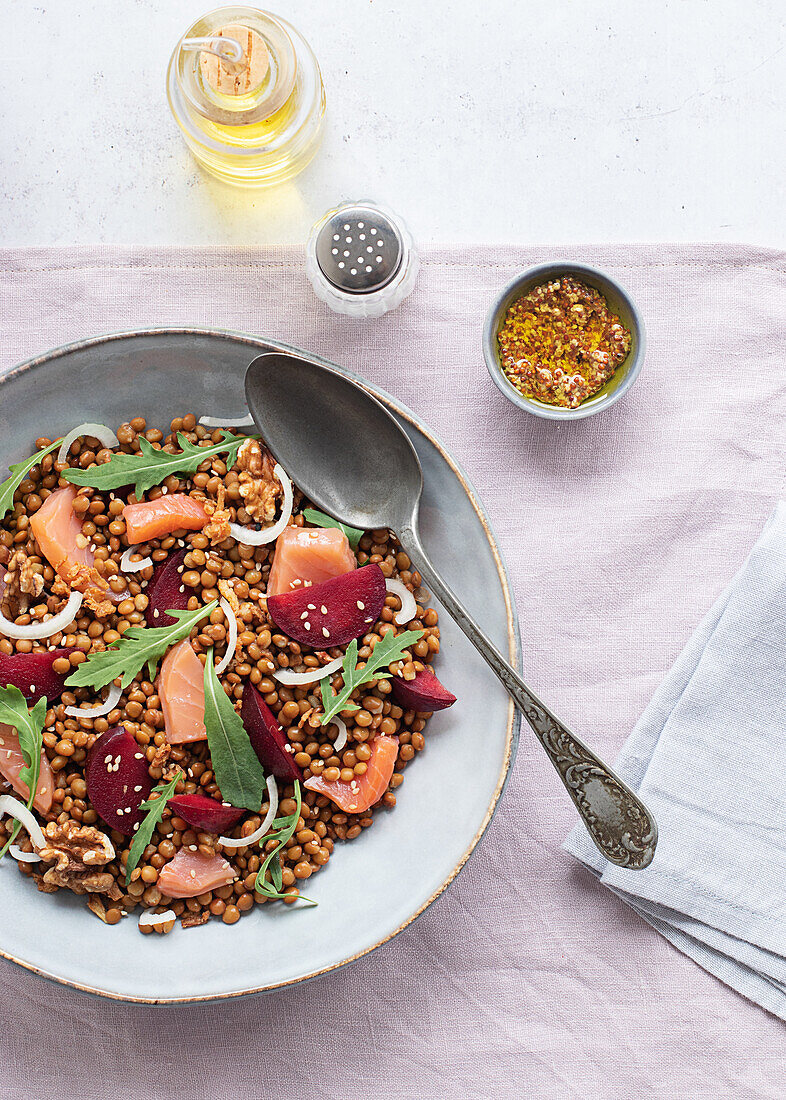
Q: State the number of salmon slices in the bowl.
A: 7